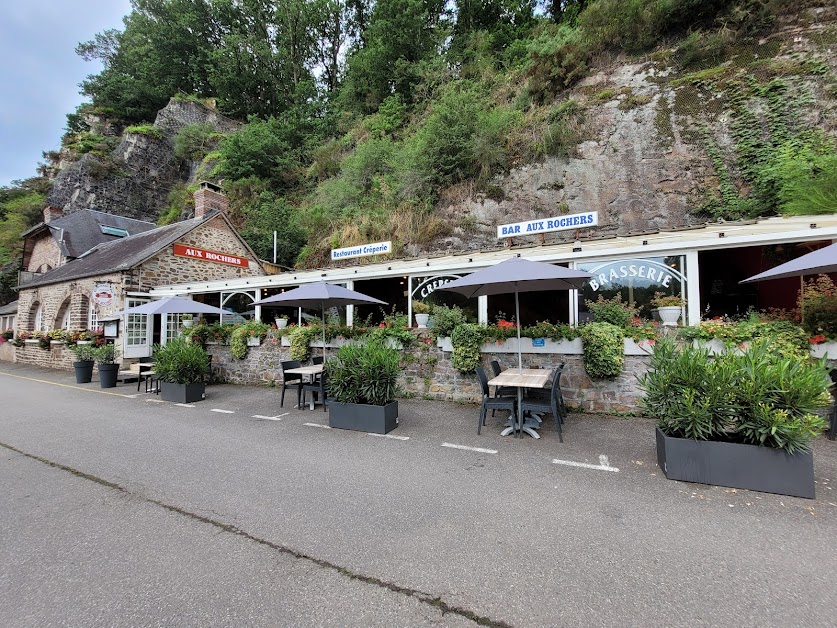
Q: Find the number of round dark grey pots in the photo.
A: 2